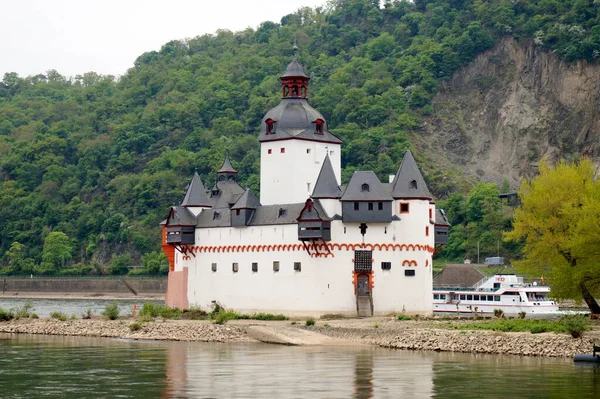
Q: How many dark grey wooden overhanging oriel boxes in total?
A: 3